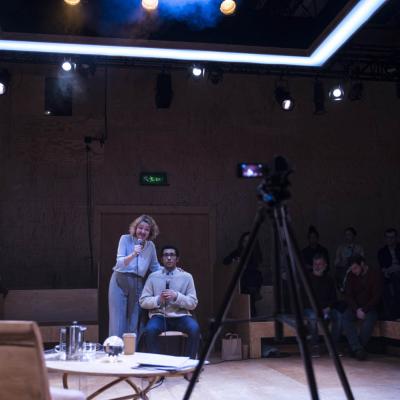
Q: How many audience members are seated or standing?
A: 6